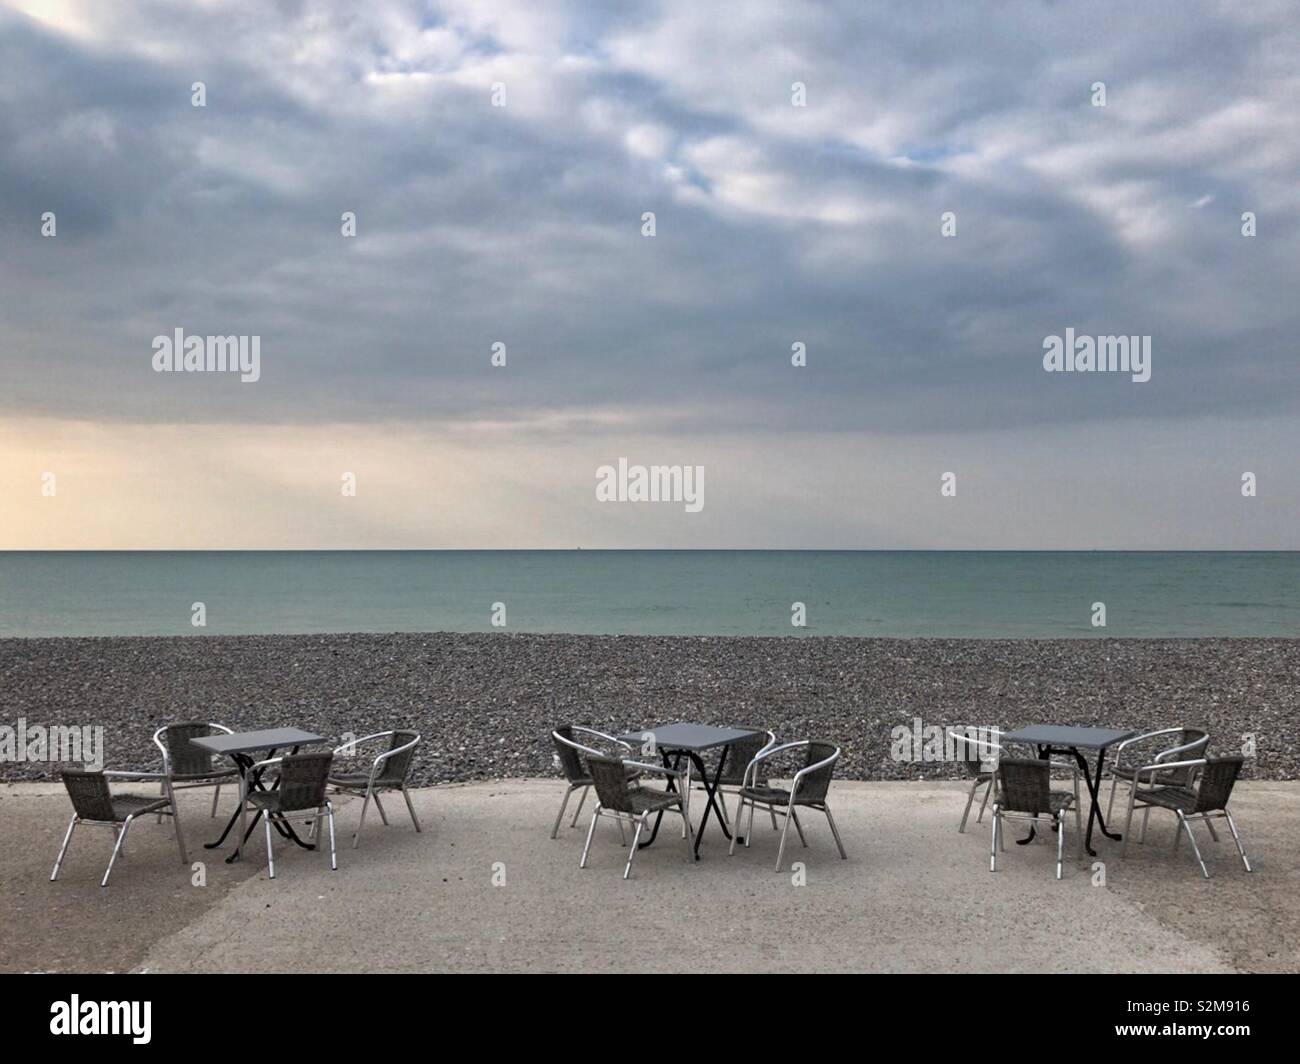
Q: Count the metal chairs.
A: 12